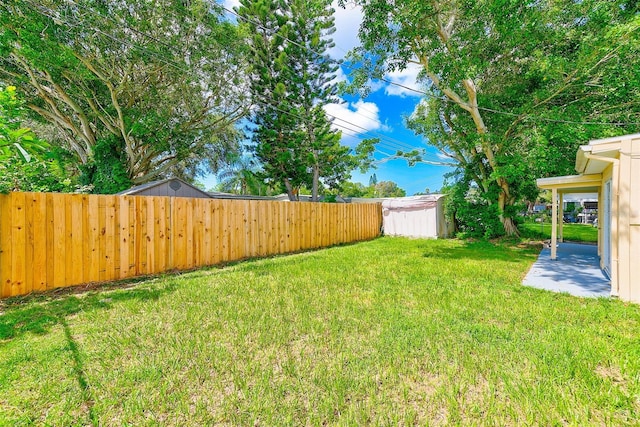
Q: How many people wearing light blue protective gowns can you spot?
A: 0